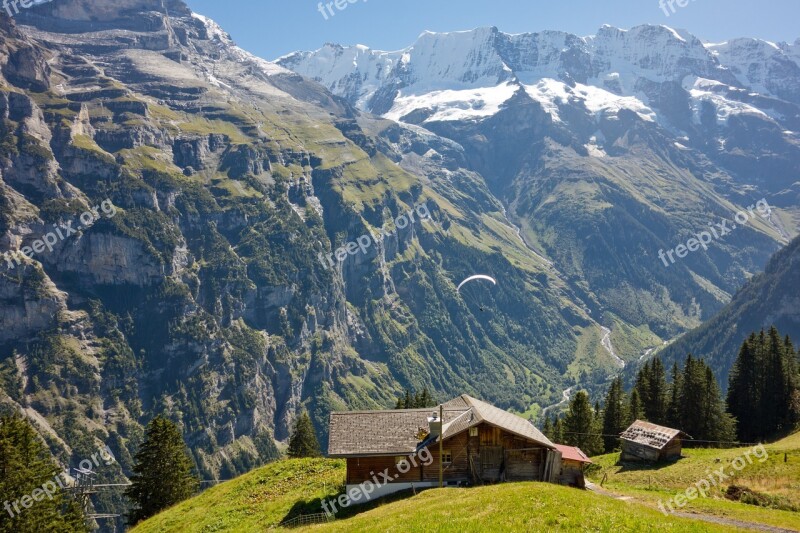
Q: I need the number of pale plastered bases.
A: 1